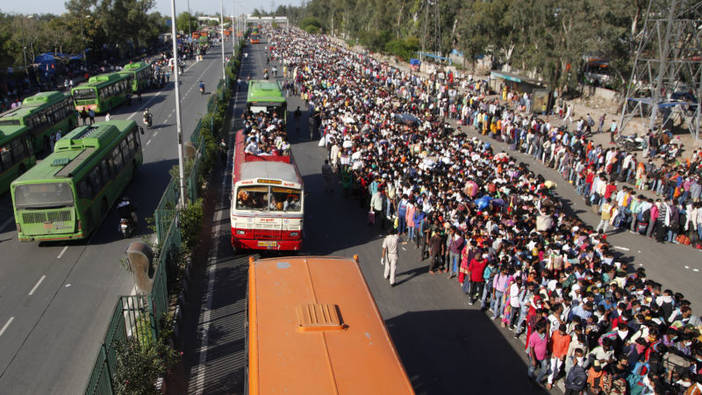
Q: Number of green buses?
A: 6